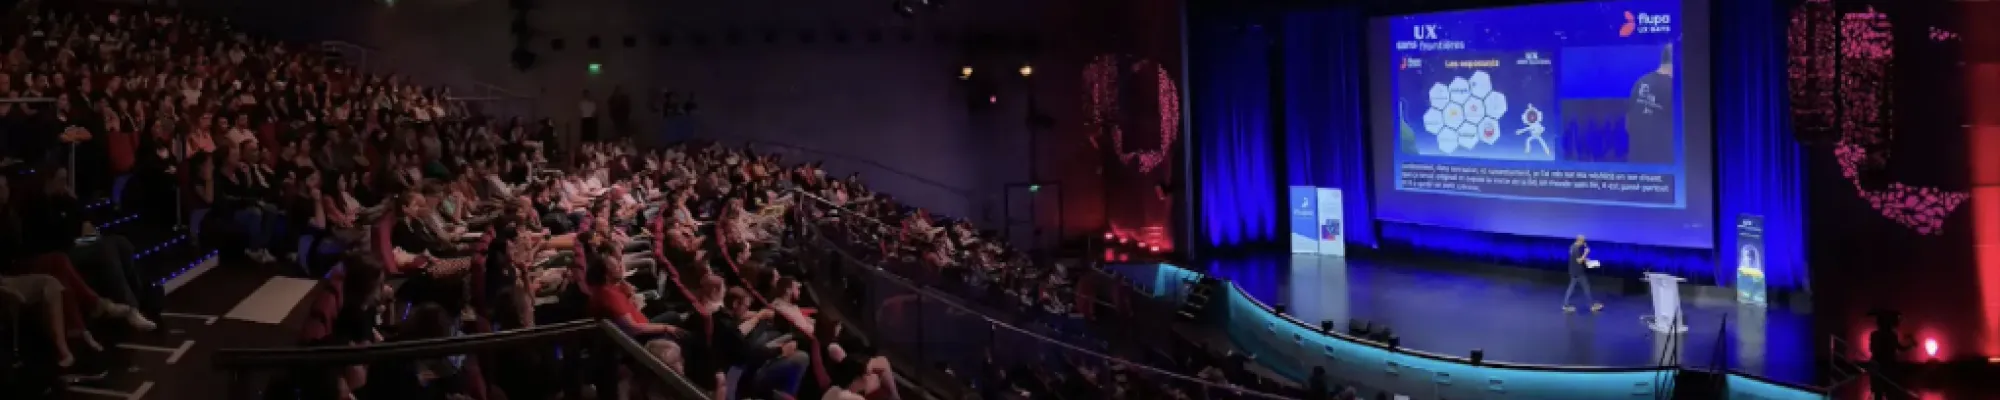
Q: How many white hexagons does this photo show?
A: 10